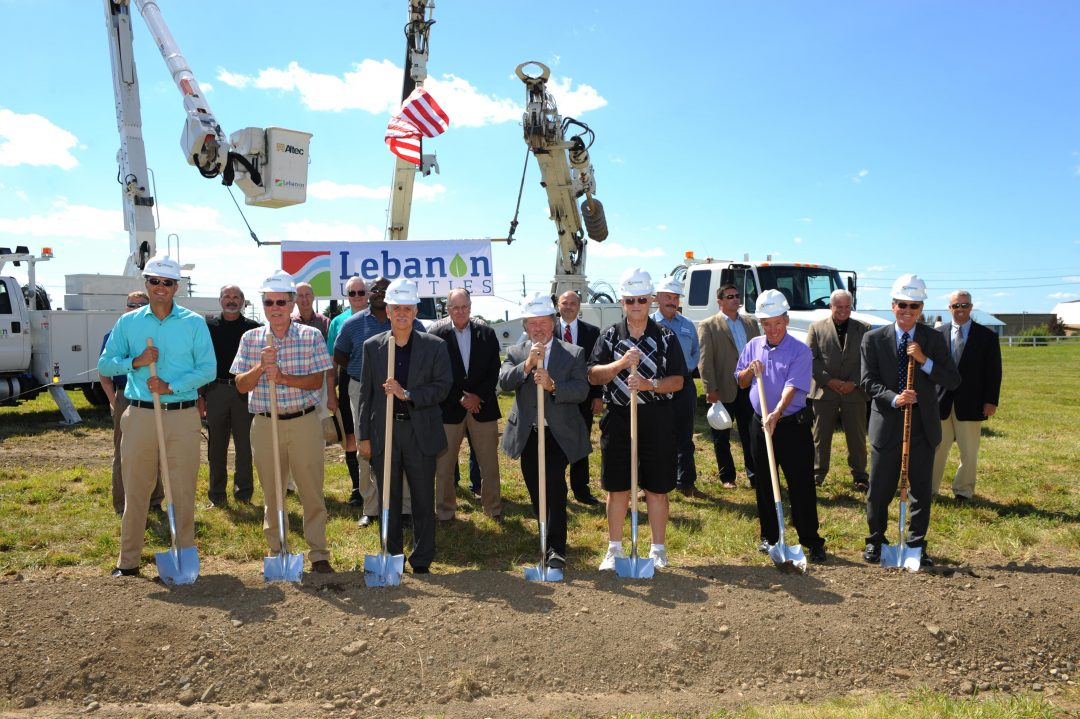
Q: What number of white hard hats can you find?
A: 9